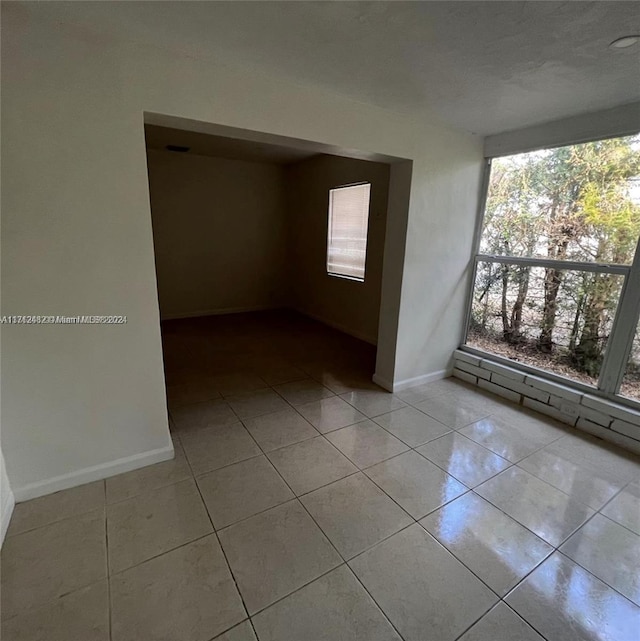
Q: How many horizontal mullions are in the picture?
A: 1